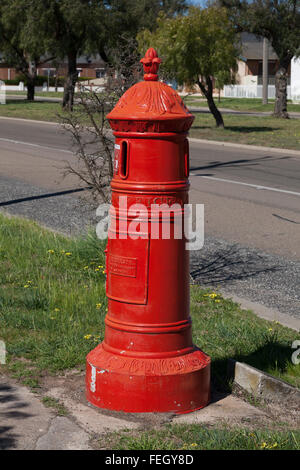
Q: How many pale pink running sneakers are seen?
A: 0